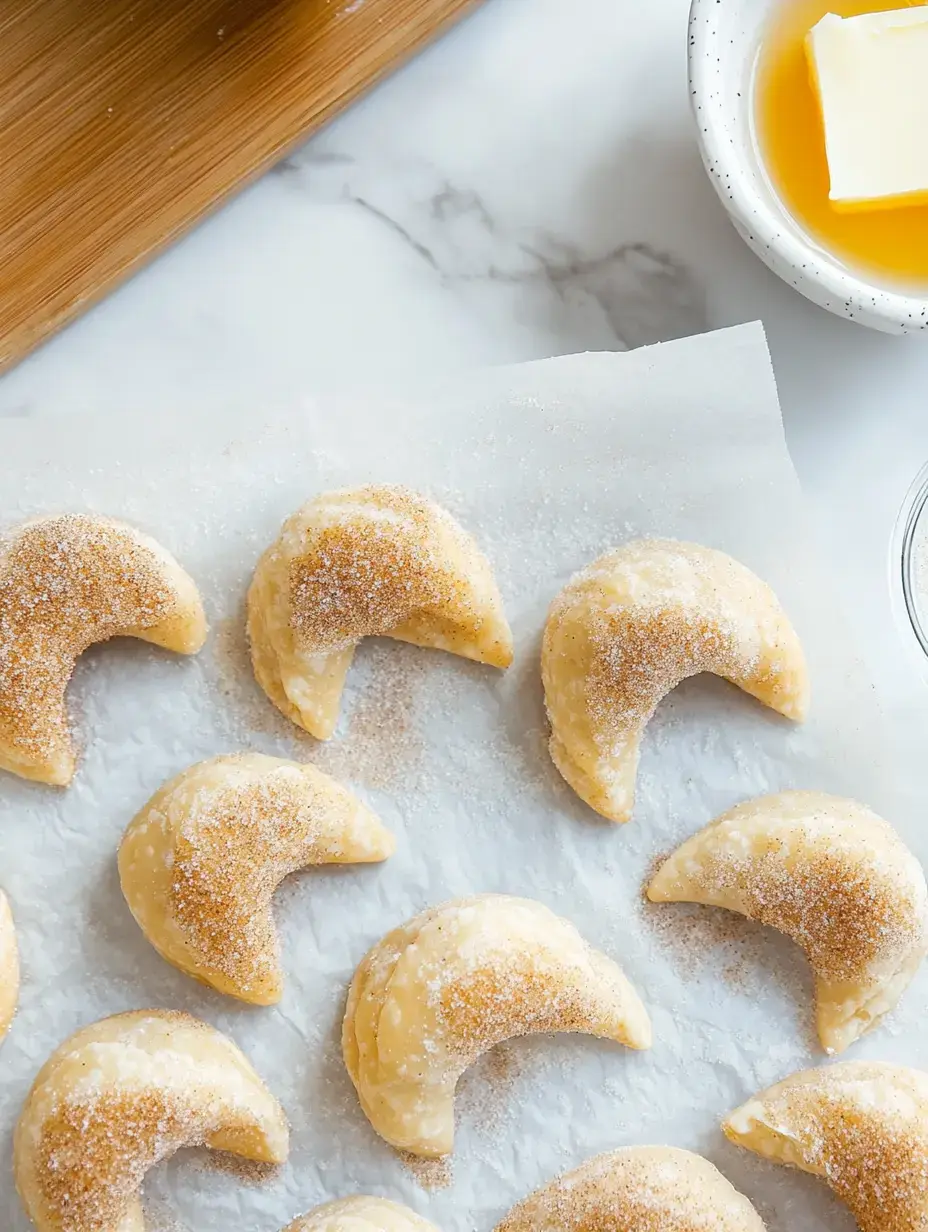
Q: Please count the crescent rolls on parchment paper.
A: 11